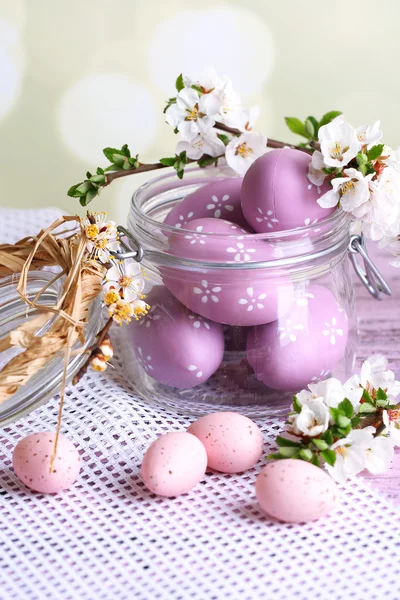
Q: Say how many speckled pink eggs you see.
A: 4